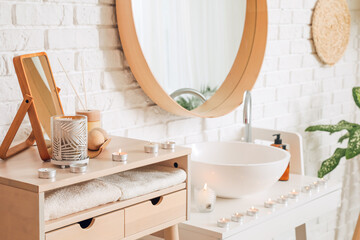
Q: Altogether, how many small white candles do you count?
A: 14